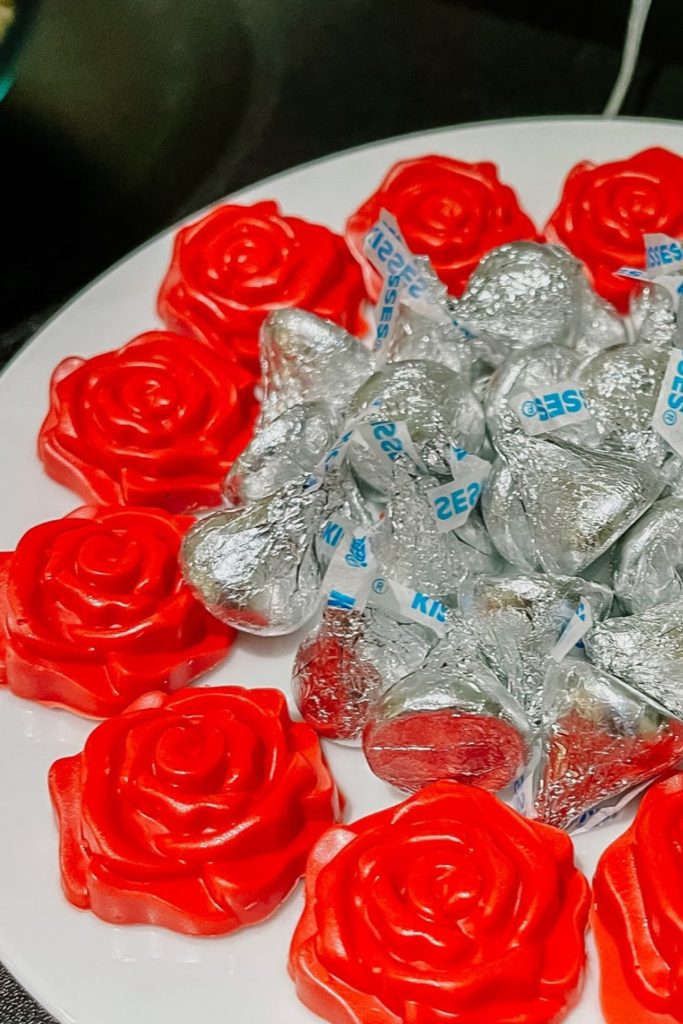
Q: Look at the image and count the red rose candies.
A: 8